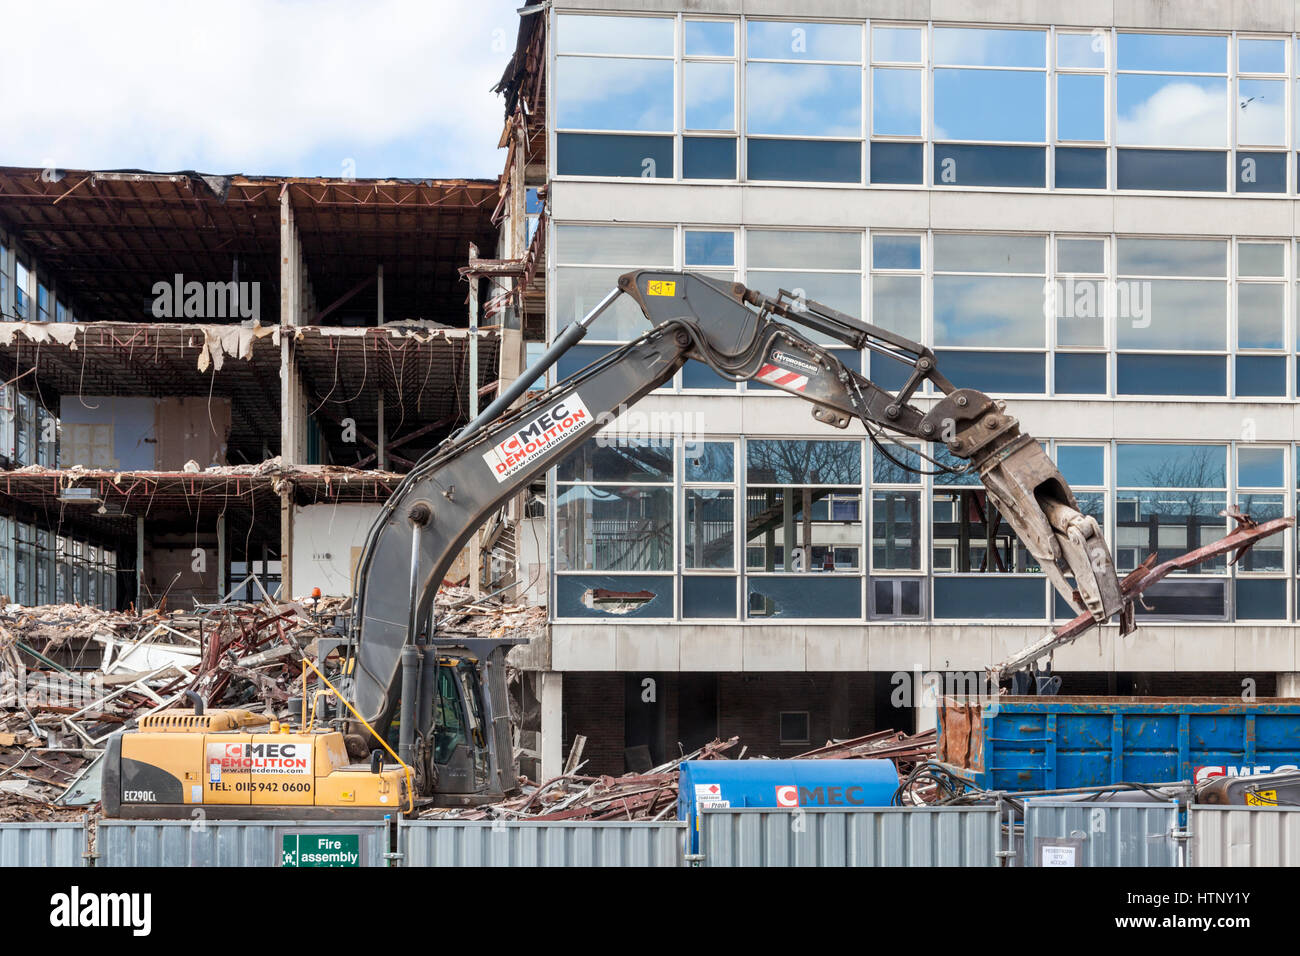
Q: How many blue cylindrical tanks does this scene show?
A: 1